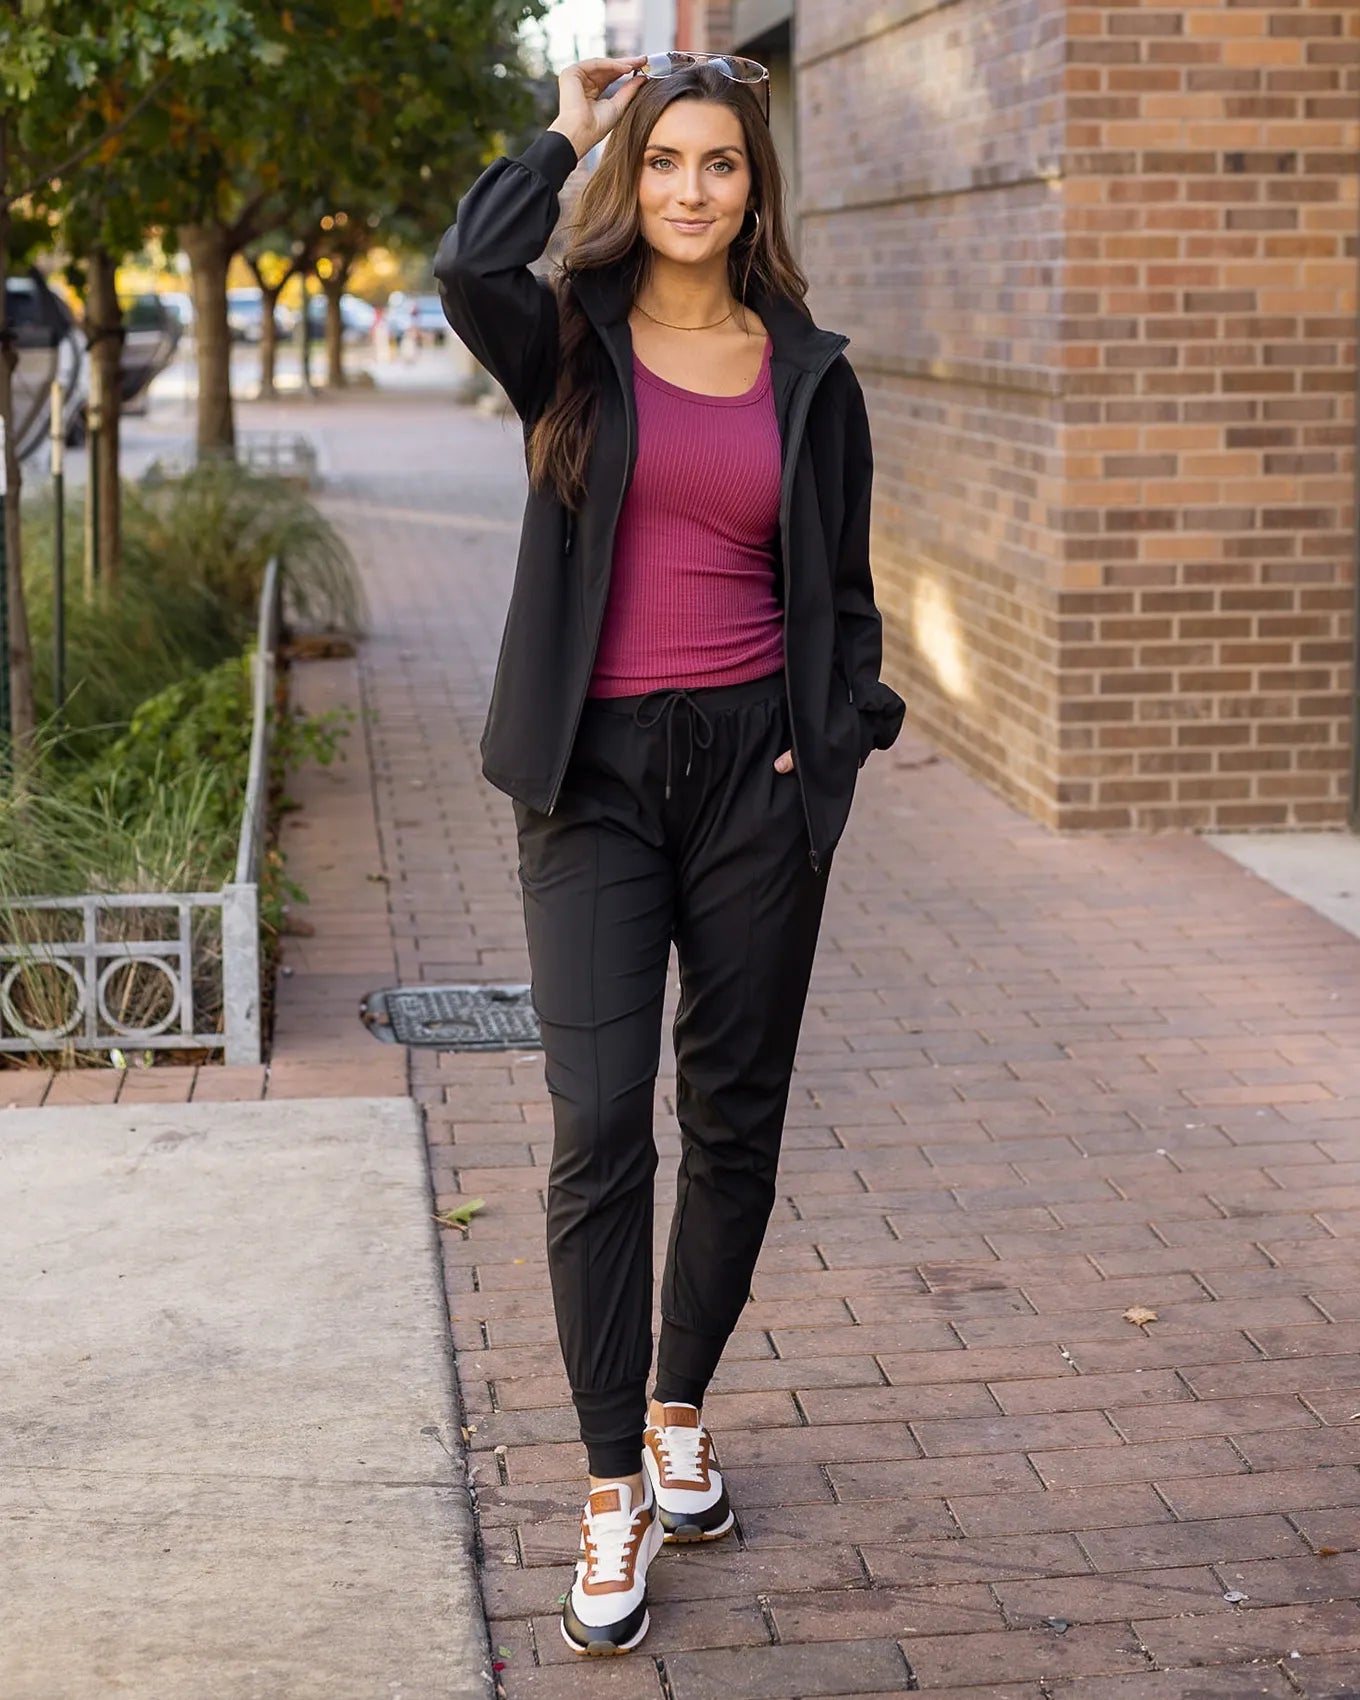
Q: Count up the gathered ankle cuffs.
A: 2